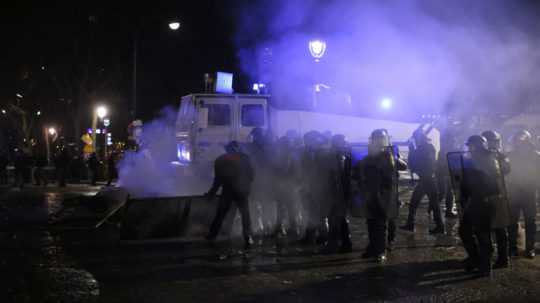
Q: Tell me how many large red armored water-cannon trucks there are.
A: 0